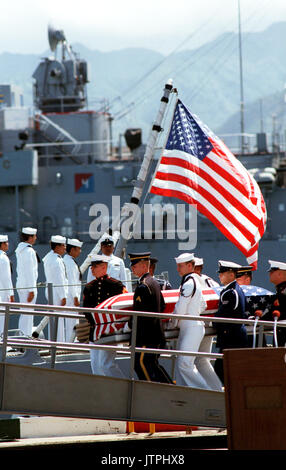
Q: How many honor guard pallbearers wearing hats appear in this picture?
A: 8